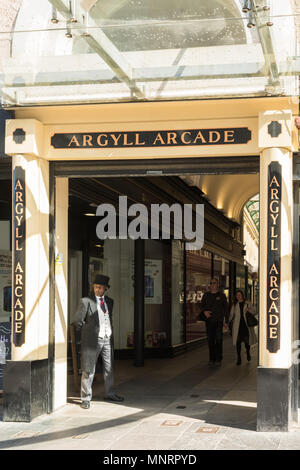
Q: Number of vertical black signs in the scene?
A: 2